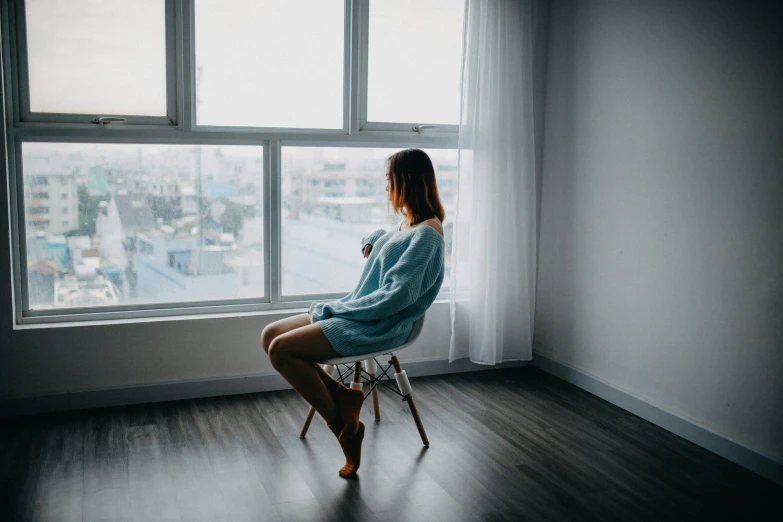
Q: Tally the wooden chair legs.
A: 4